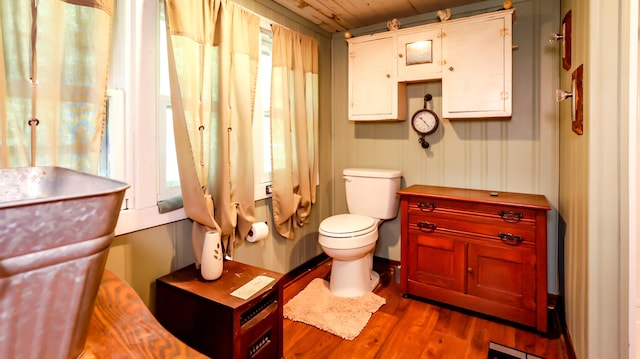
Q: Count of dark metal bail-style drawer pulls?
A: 4